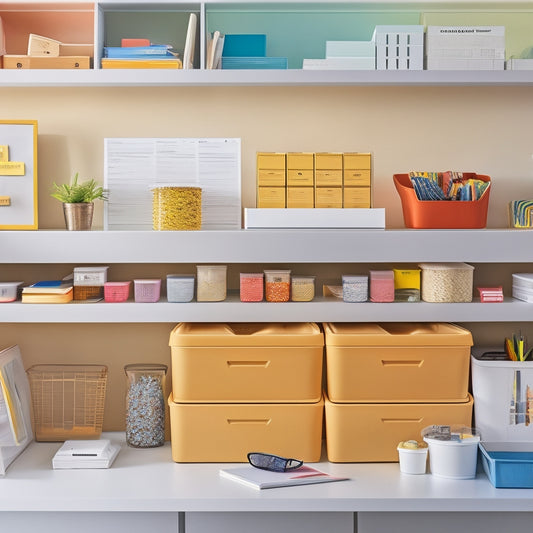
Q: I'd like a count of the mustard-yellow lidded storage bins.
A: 4